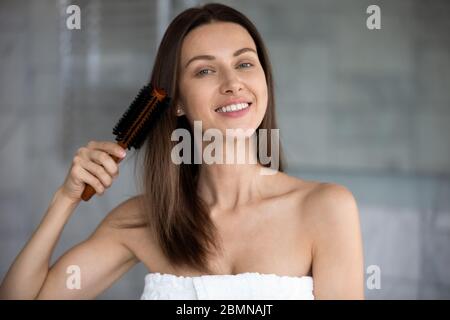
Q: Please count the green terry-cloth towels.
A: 0